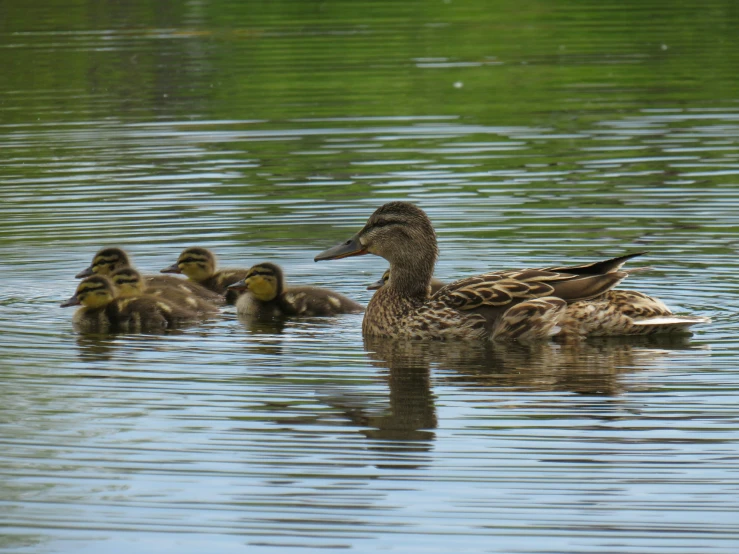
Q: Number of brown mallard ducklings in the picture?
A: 6